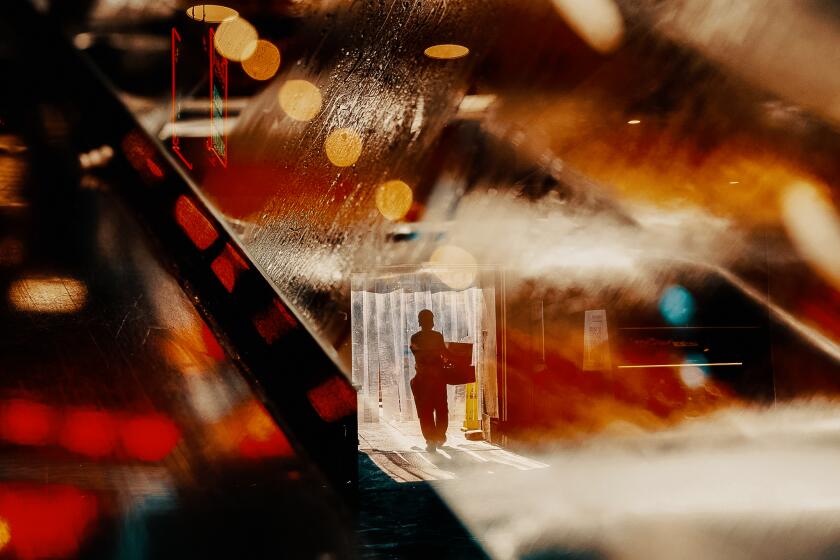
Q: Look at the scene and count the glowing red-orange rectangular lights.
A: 5